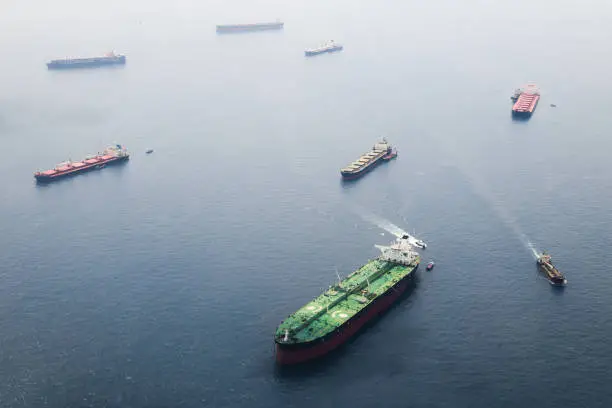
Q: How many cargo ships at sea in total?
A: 8